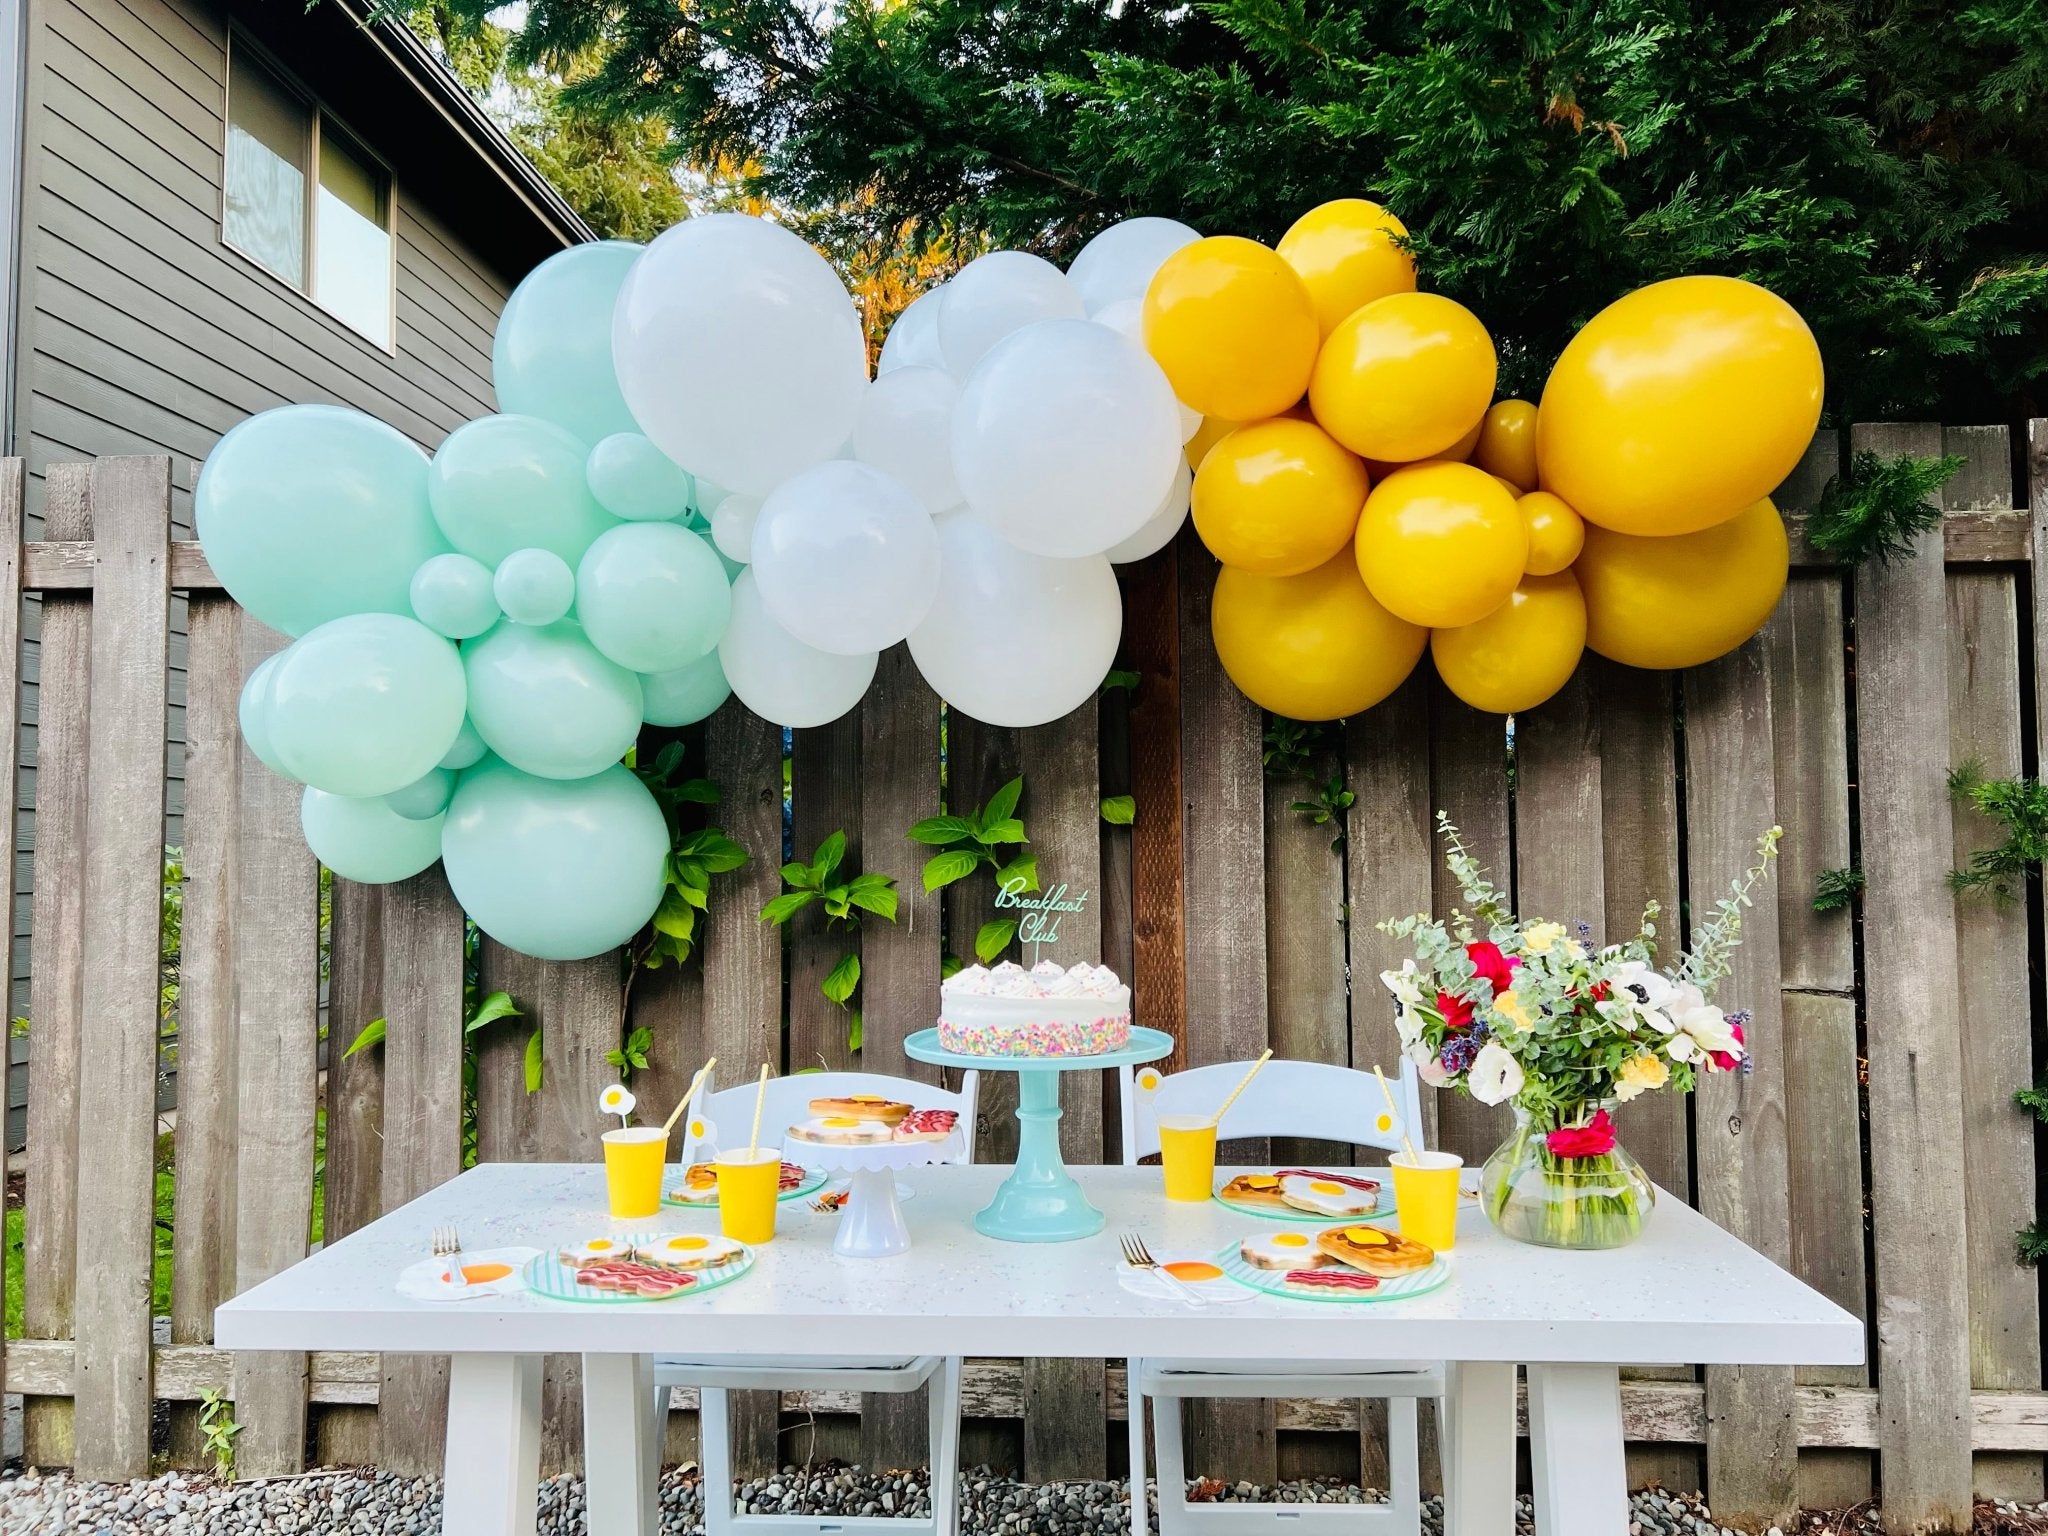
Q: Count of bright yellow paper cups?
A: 4